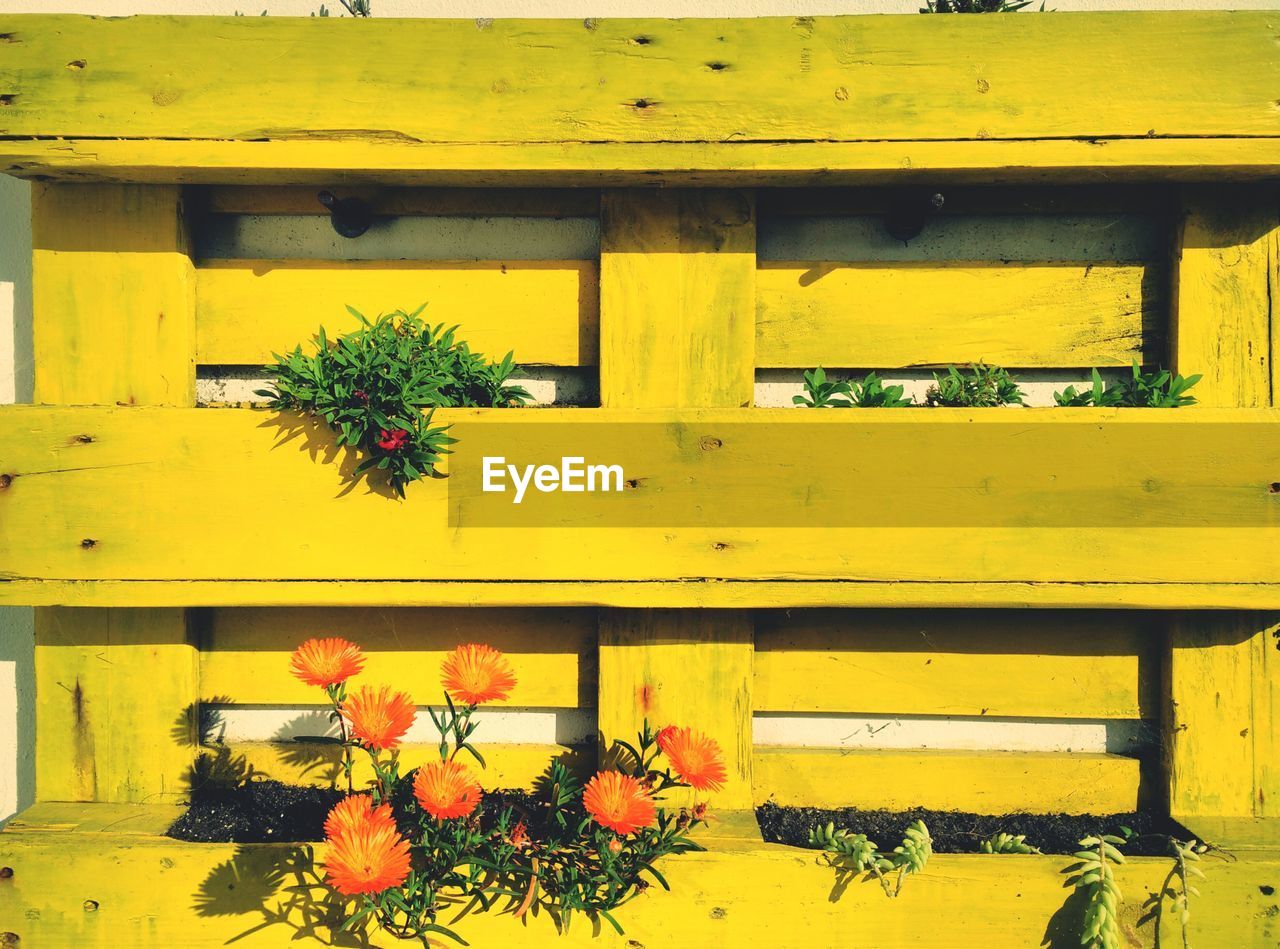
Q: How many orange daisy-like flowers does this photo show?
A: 8